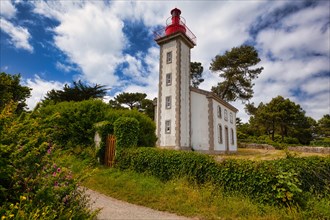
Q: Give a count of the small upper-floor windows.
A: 3